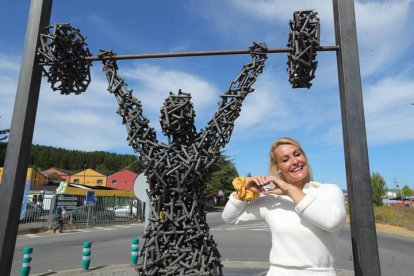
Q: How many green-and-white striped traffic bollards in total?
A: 3